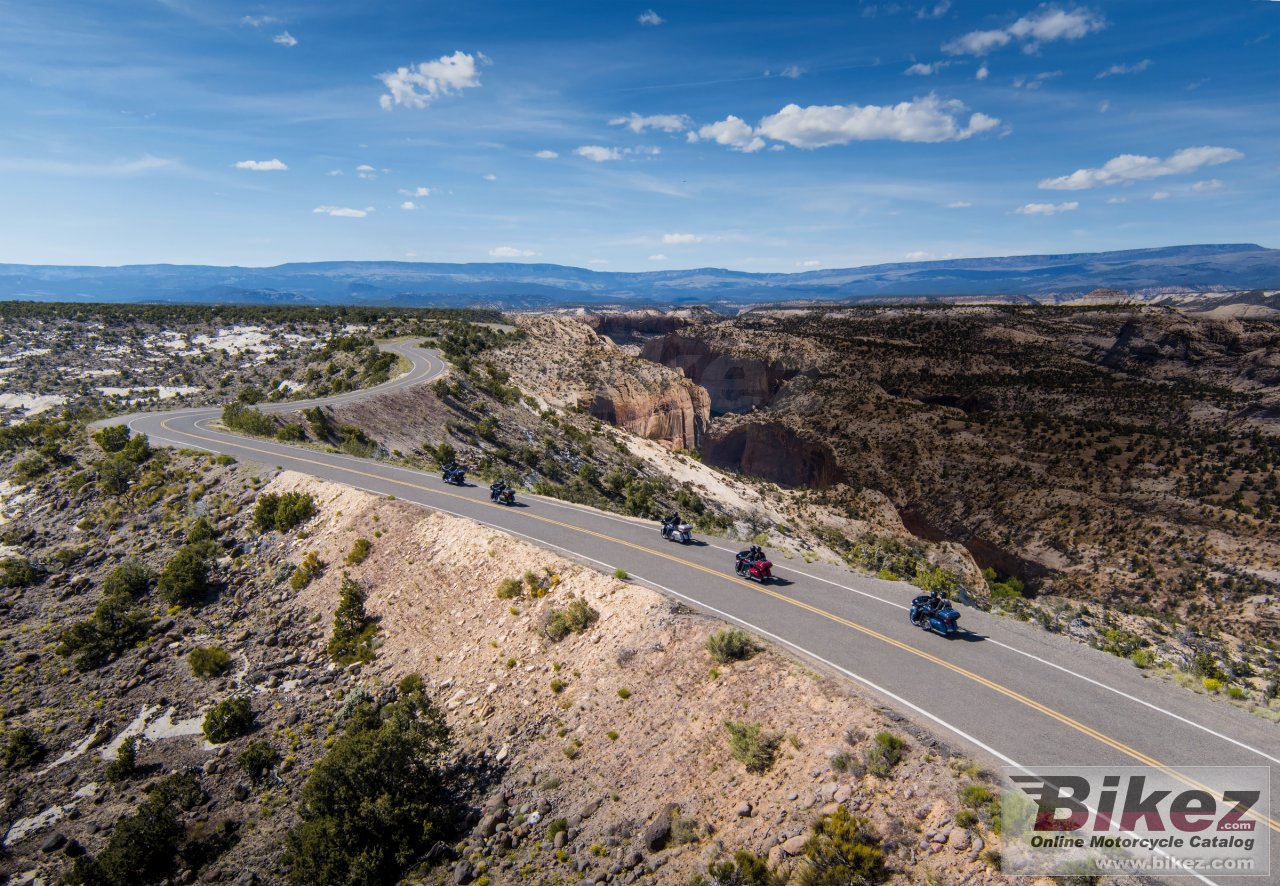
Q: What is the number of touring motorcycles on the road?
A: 5